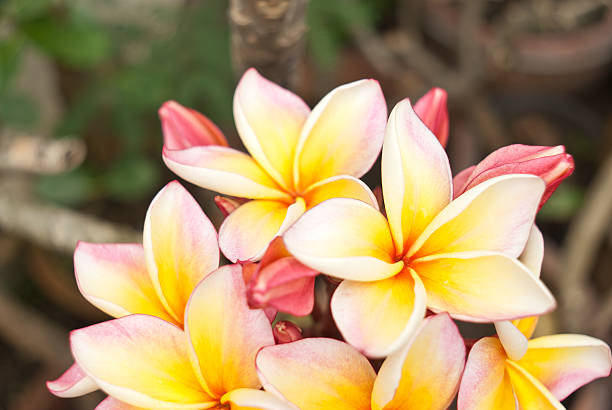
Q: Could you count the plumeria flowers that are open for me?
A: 6